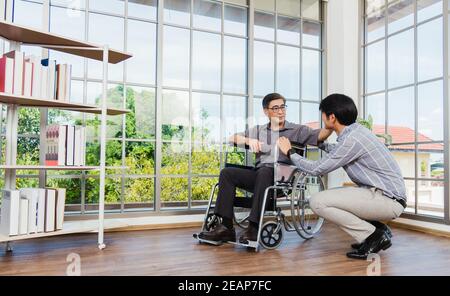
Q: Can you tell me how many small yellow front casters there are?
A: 0